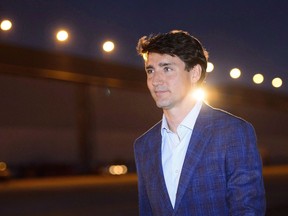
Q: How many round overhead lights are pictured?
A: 7